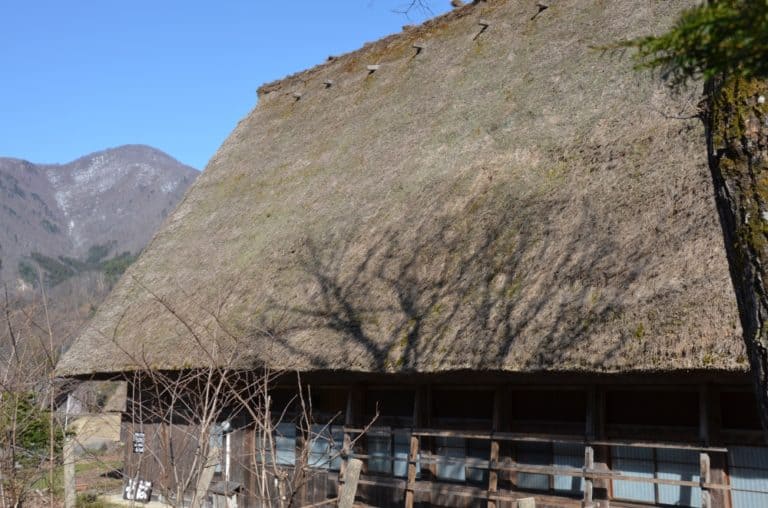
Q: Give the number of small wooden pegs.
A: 6